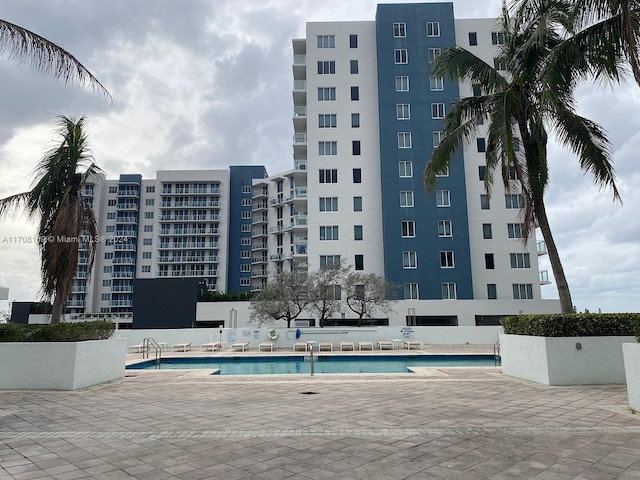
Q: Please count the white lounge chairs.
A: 11